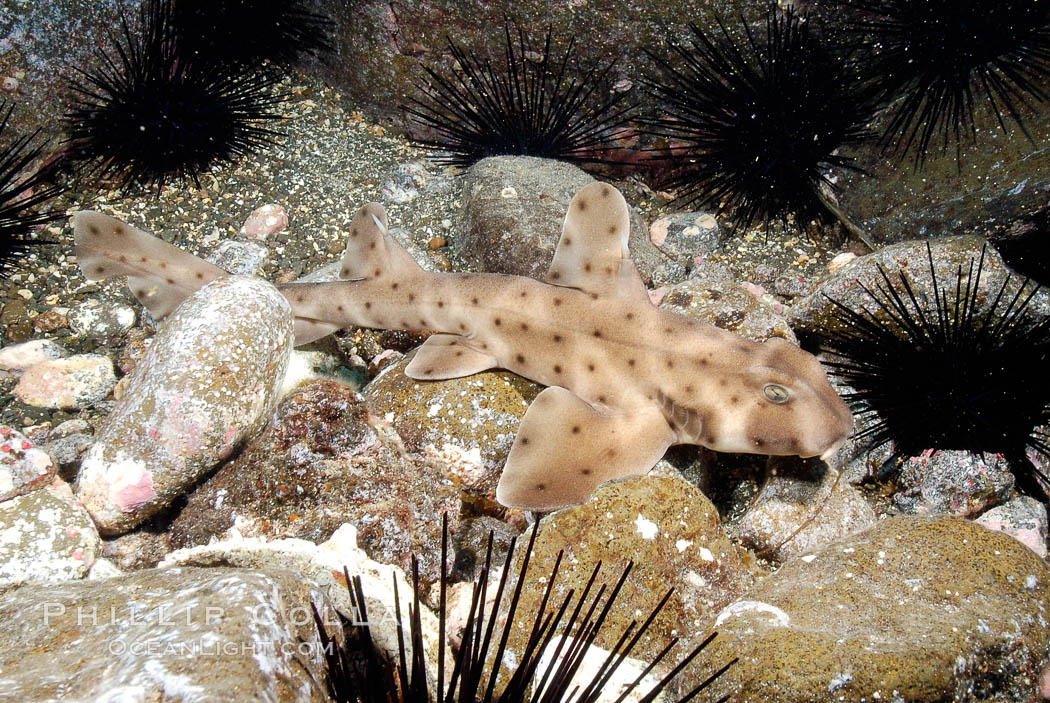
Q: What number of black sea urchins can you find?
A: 8